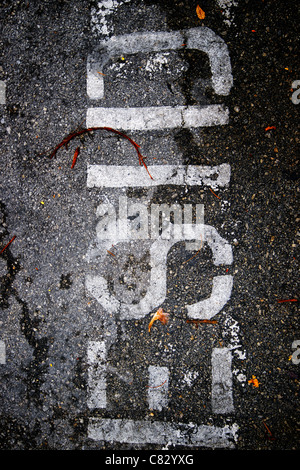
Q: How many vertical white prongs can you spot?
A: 3